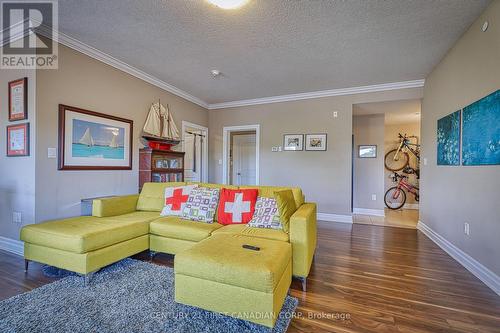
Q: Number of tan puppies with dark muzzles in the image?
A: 0